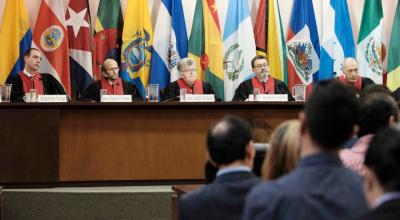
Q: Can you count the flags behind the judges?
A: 13